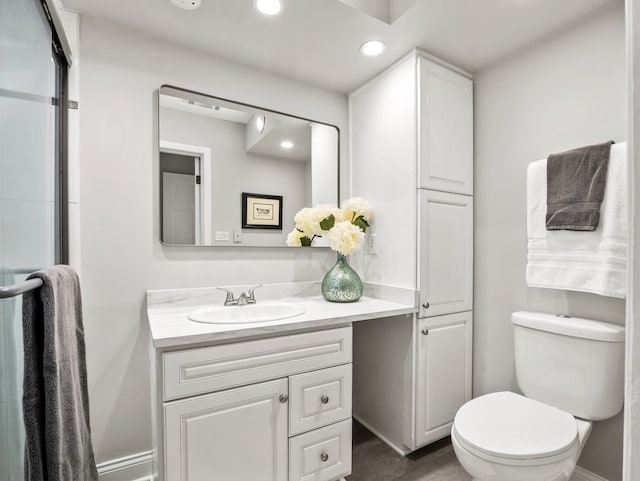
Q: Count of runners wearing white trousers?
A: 0